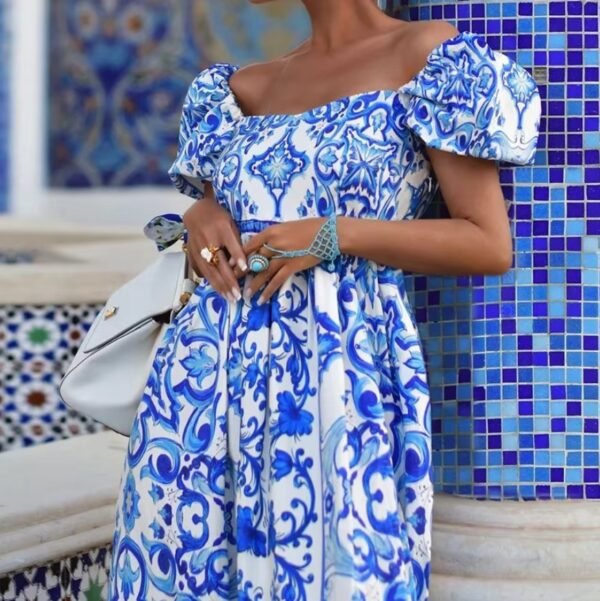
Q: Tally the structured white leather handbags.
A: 1